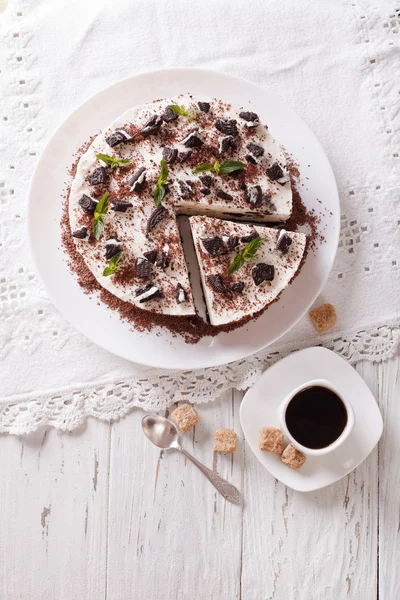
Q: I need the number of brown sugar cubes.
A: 5